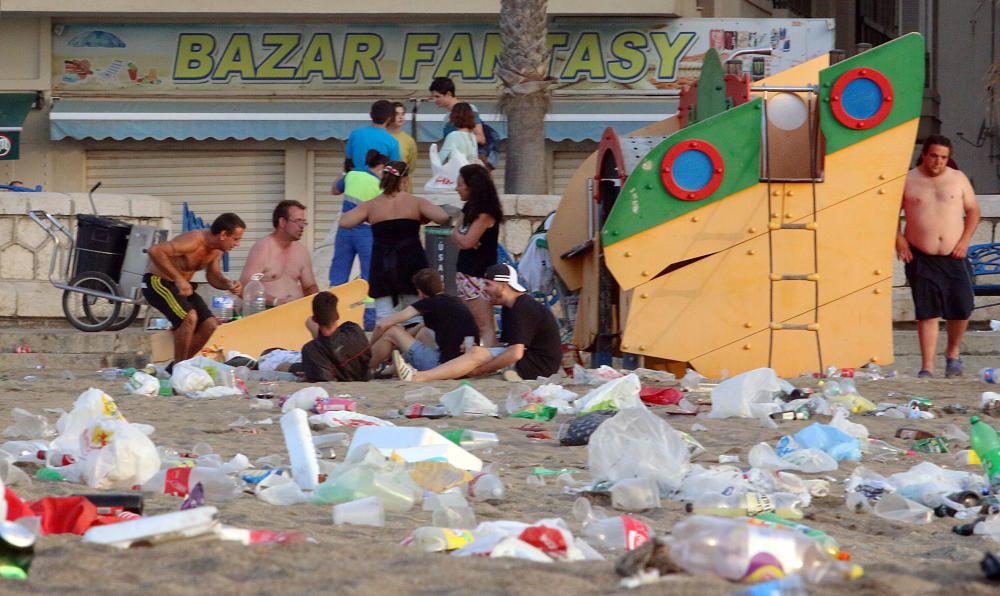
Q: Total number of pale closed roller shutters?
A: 3